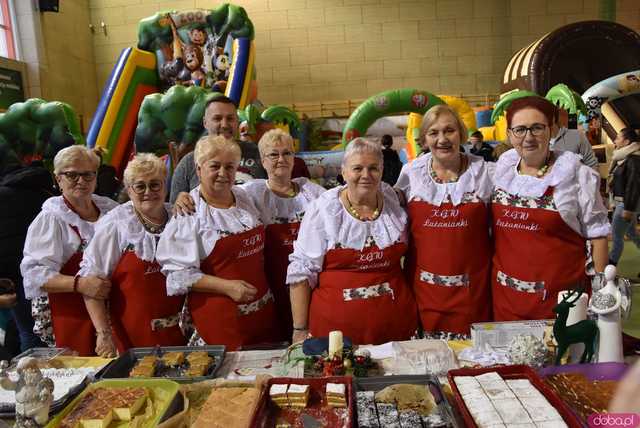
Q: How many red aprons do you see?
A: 7